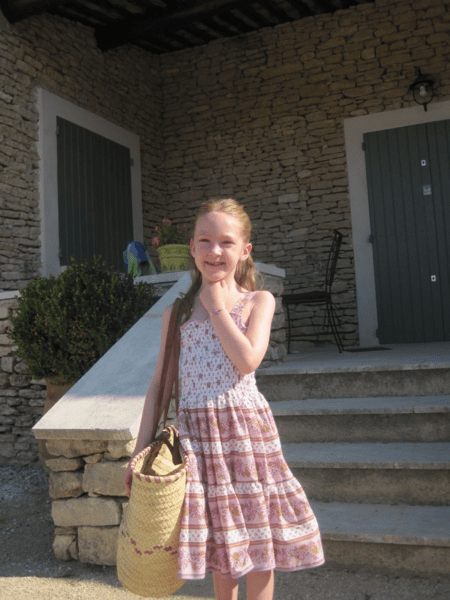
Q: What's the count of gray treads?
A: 4